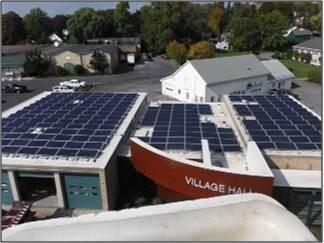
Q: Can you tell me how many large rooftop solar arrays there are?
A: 3